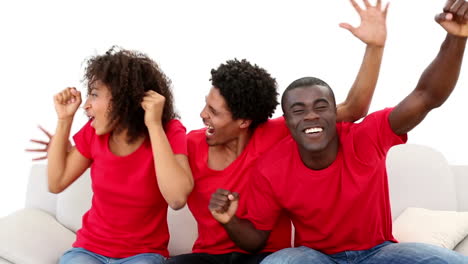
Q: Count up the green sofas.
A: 0